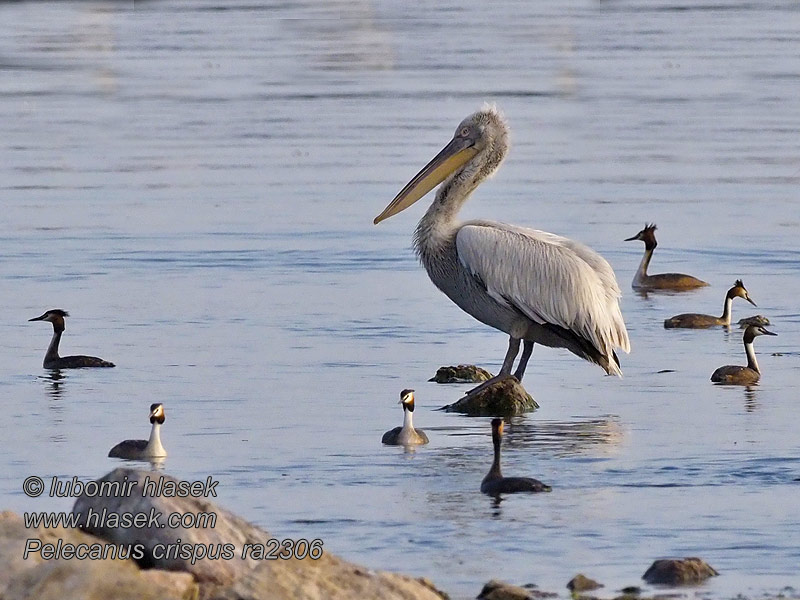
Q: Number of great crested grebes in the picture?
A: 7